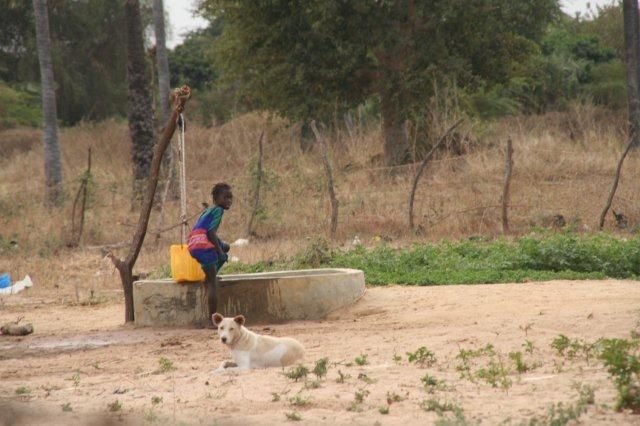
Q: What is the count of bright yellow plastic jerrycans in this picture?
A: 1